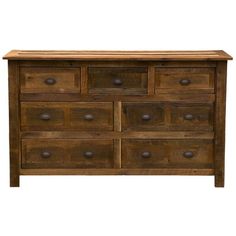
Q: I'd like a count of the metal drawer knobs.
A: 11